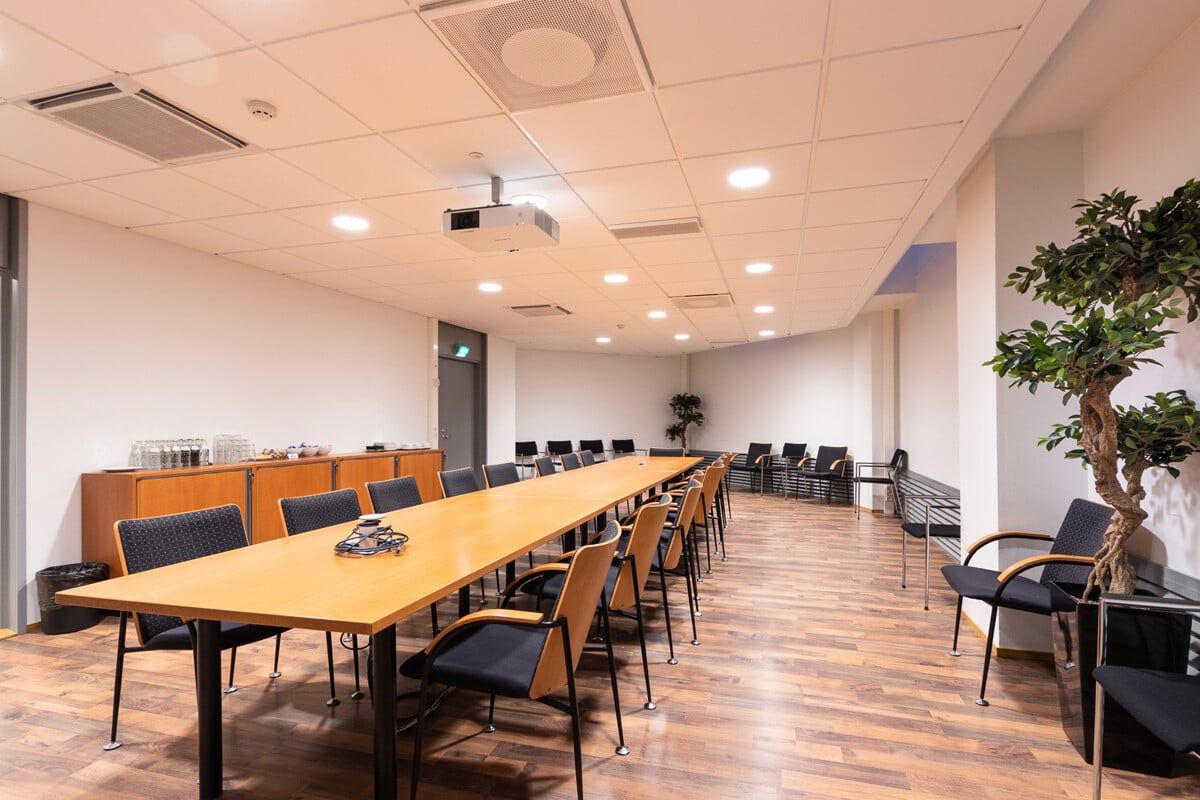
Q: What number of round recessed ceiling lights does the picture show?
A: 11